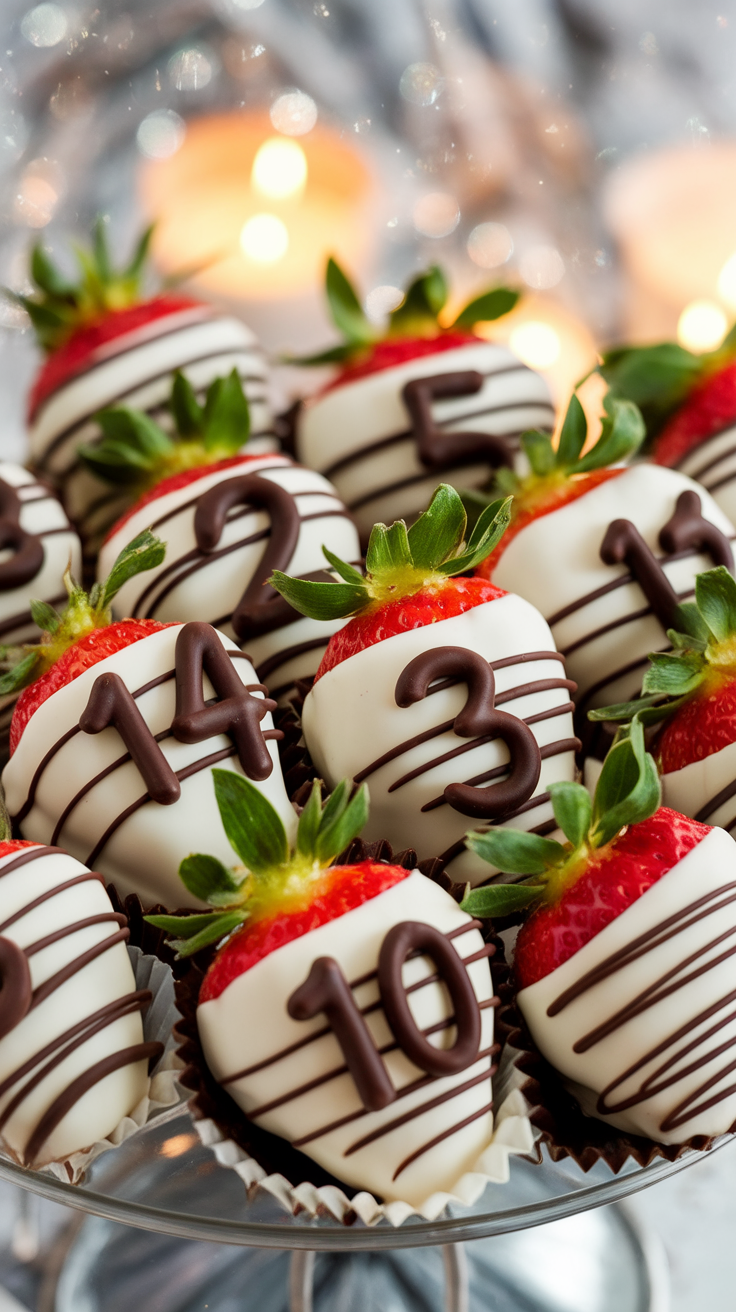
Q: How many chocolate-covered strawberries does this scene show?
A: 12